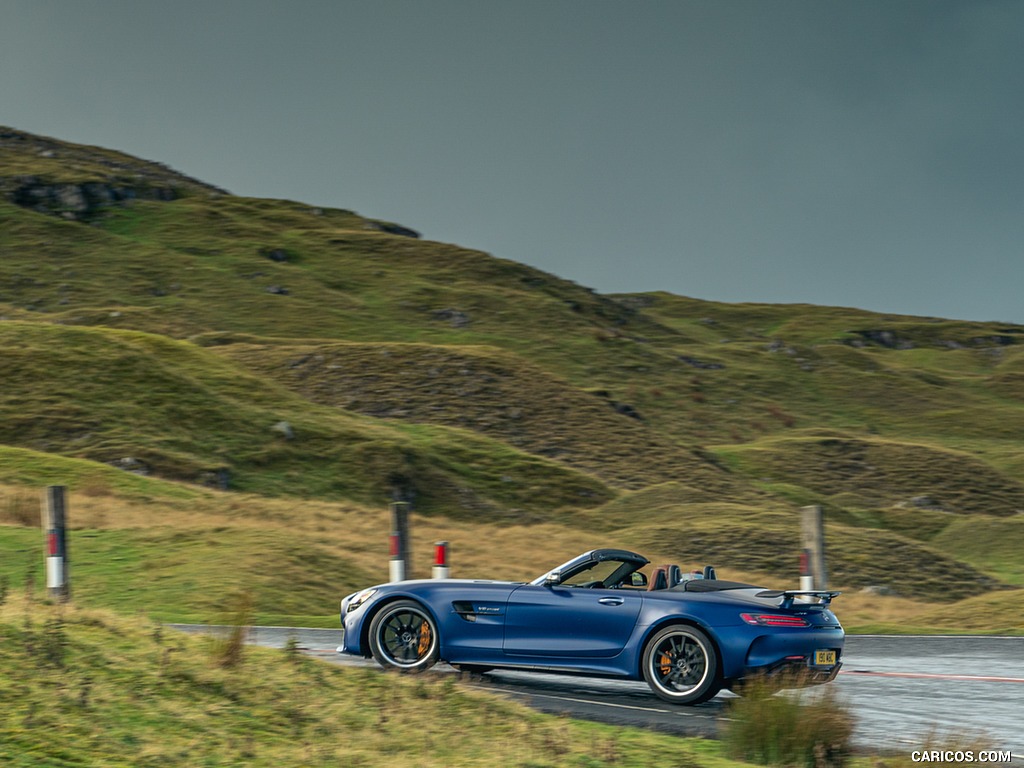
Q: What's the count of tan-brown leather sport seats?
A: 2